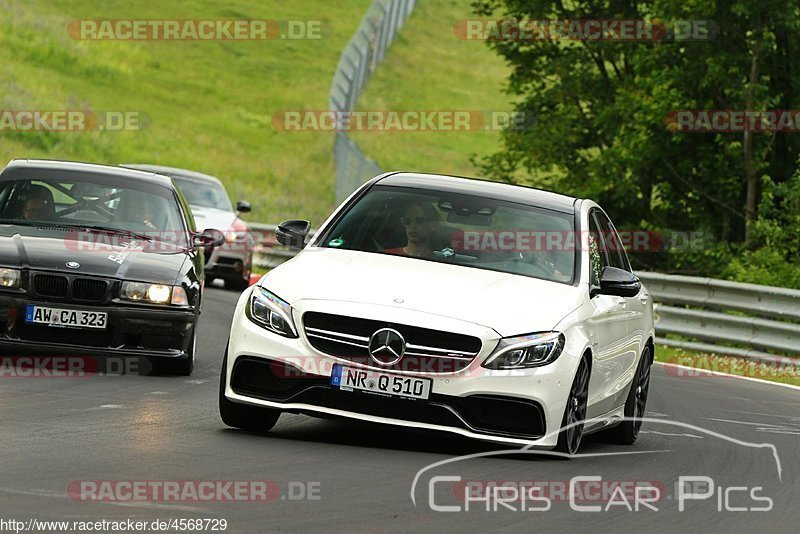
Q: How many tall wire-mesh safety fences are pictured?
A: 1